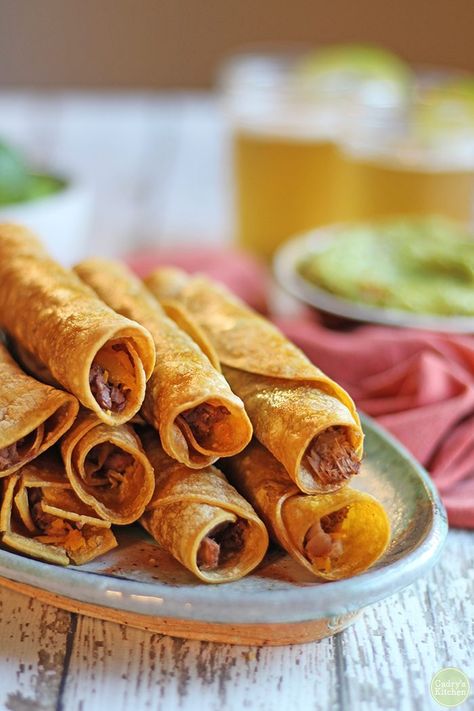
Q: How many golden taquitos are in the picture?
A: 8